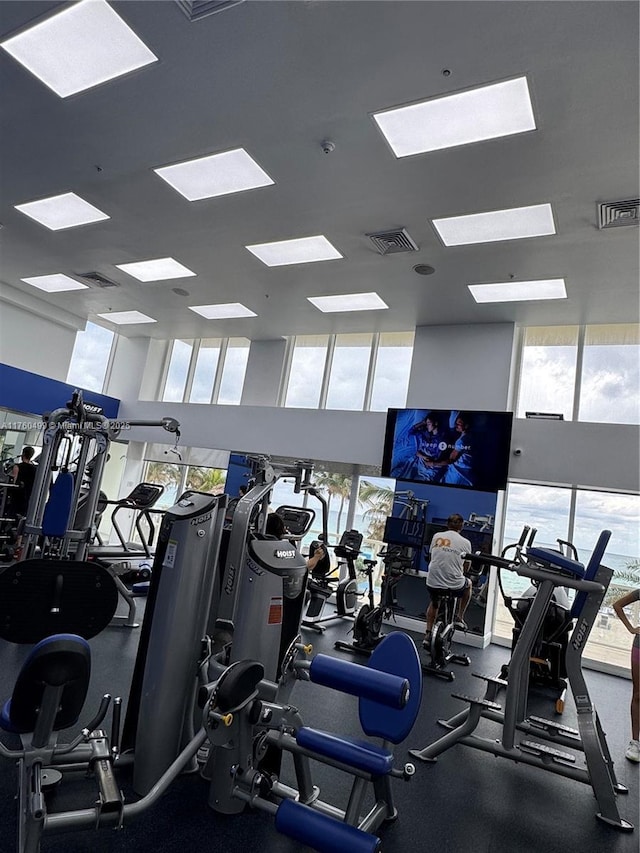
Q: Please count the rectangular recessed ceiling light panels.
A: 12